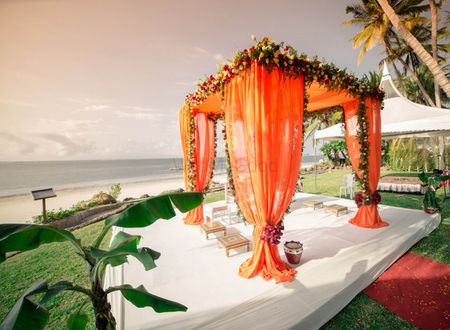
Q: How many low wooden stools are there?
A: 4